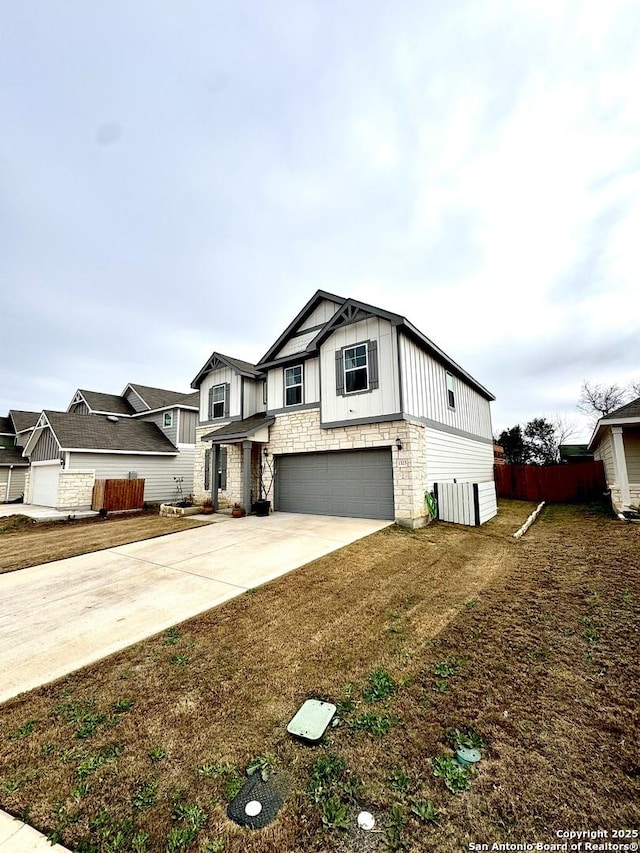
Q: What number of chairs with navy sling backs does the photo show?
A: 0